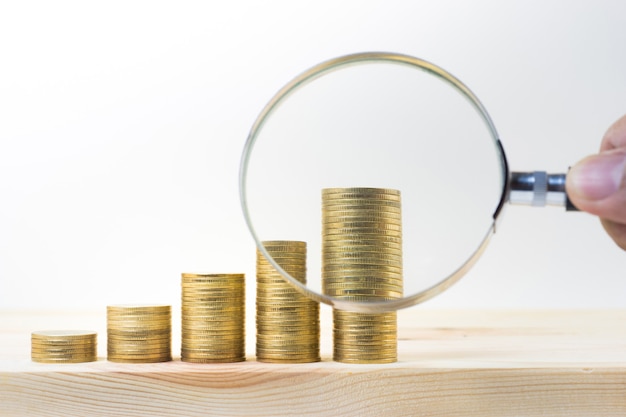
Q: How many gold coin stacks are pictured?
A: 5